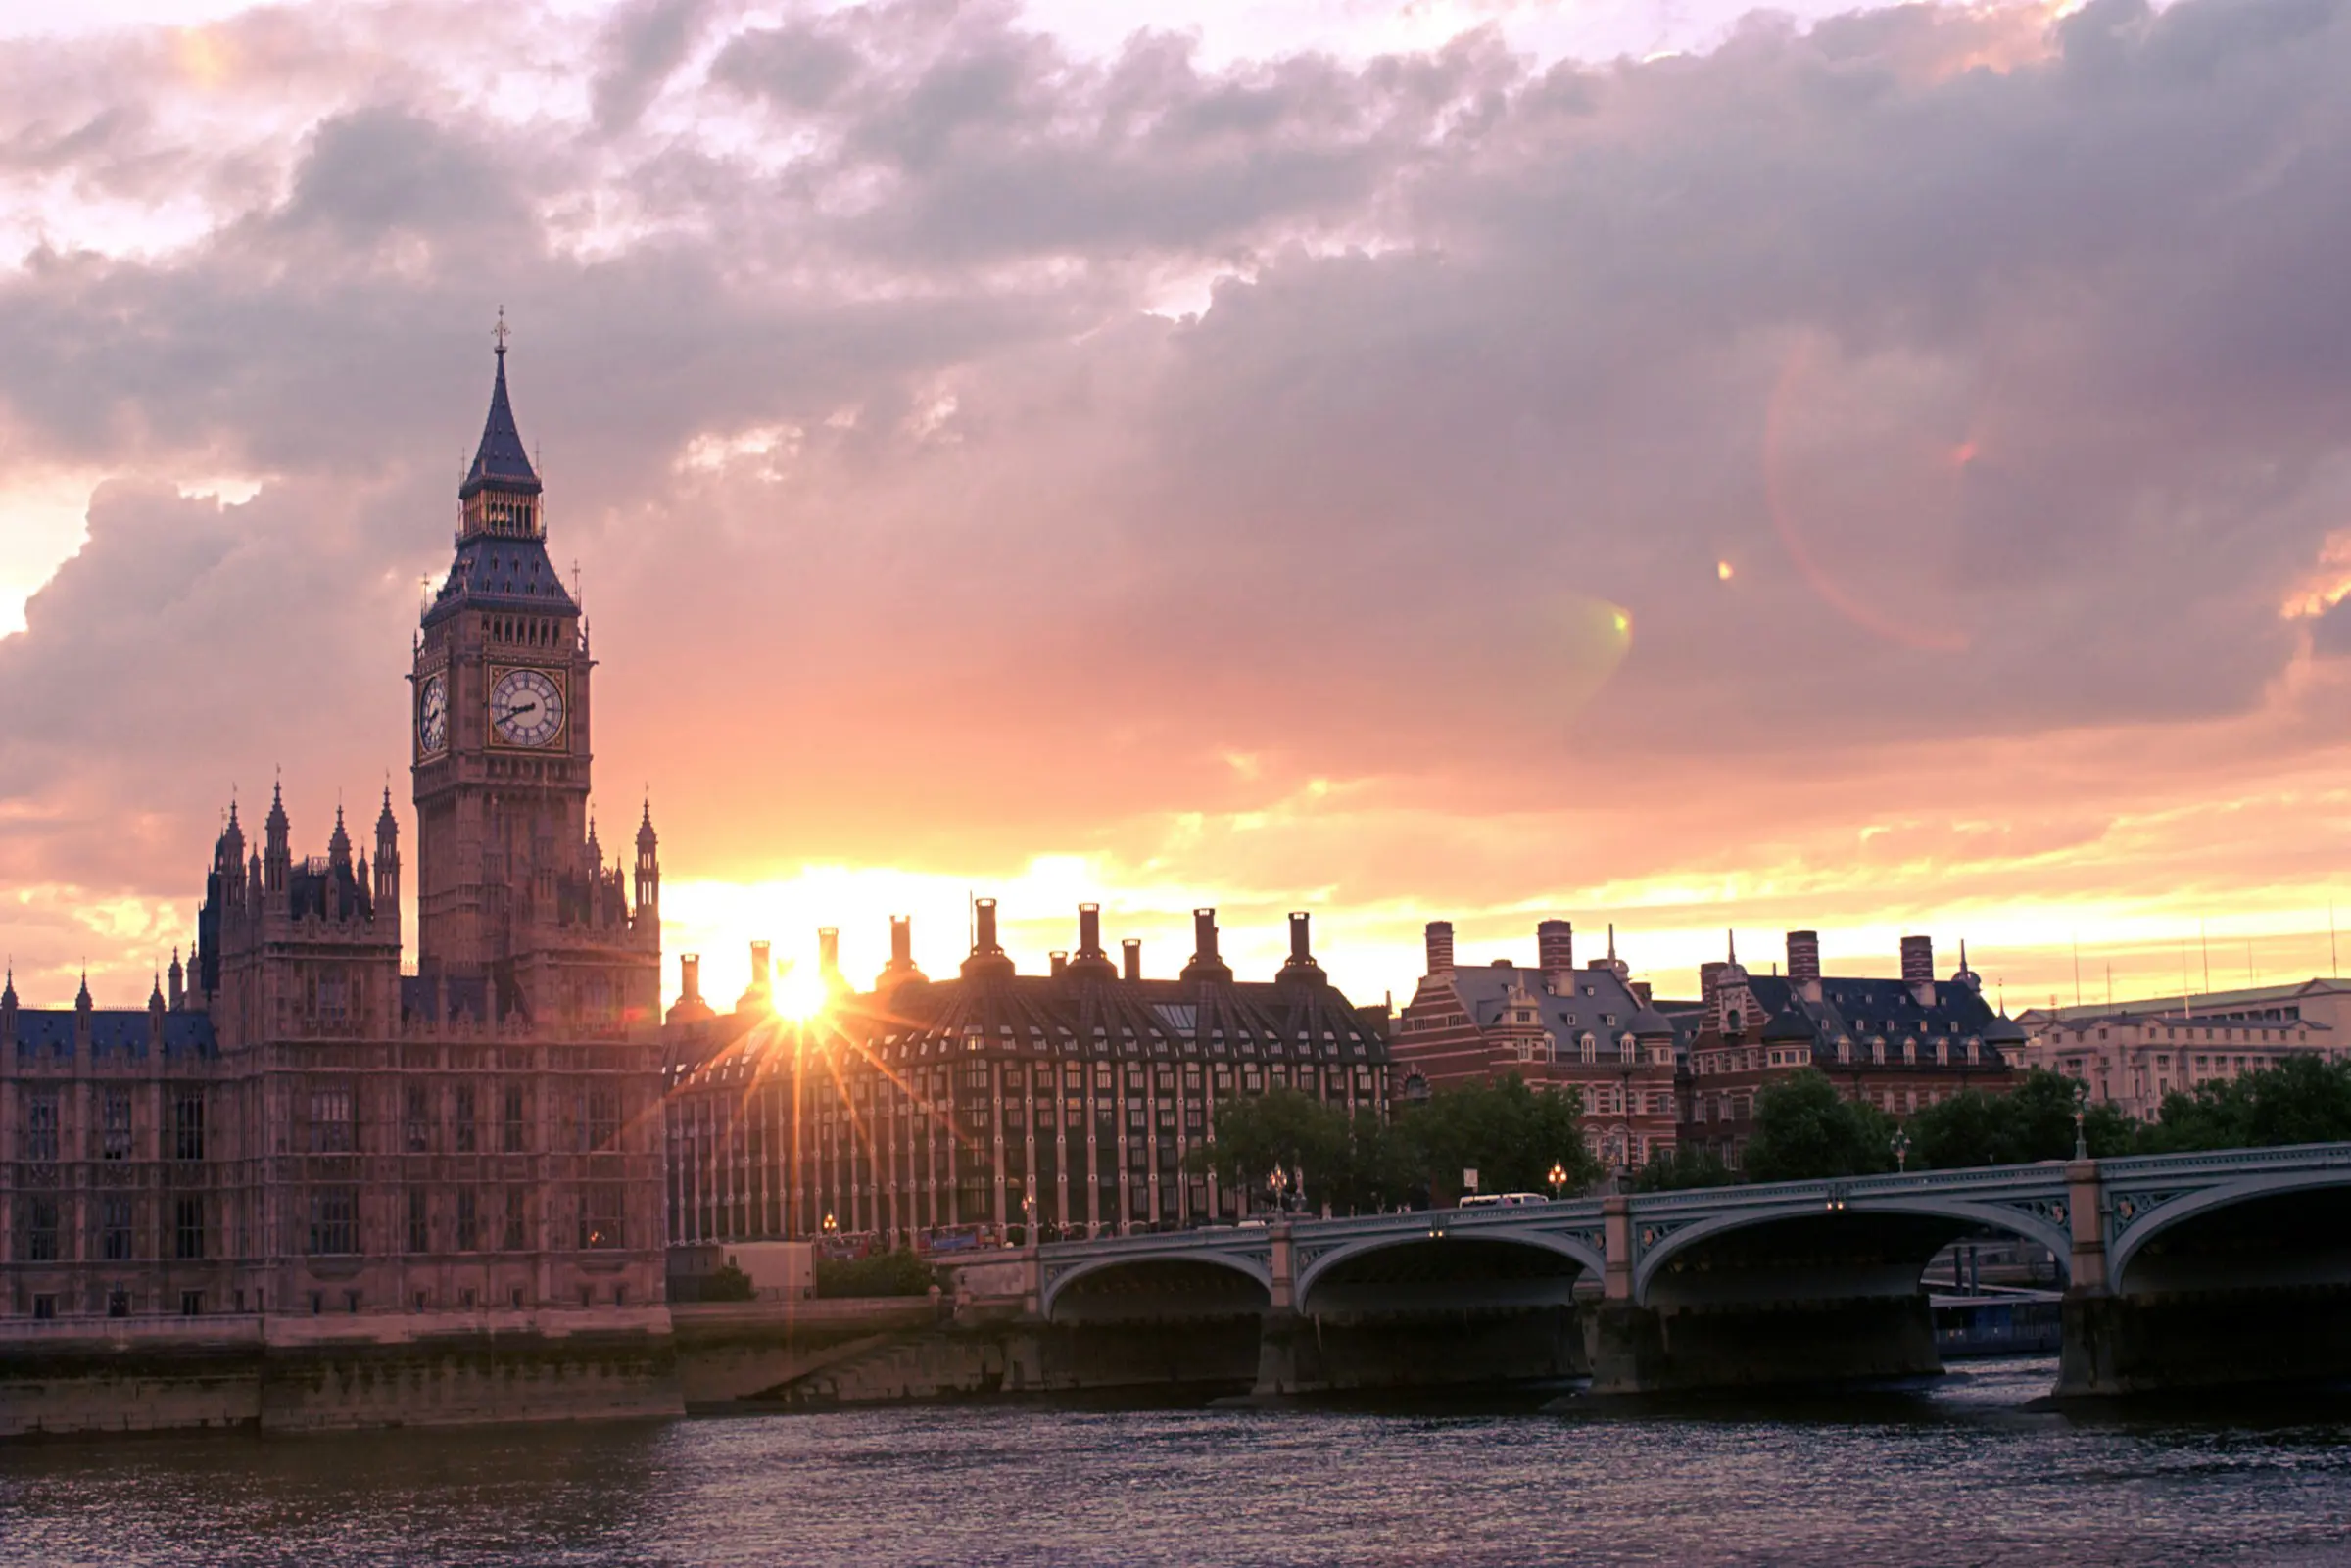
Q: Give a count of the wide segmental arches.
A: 4